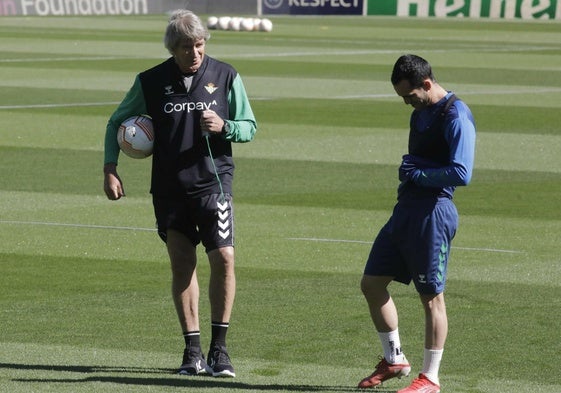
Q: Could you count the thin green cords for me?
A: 1